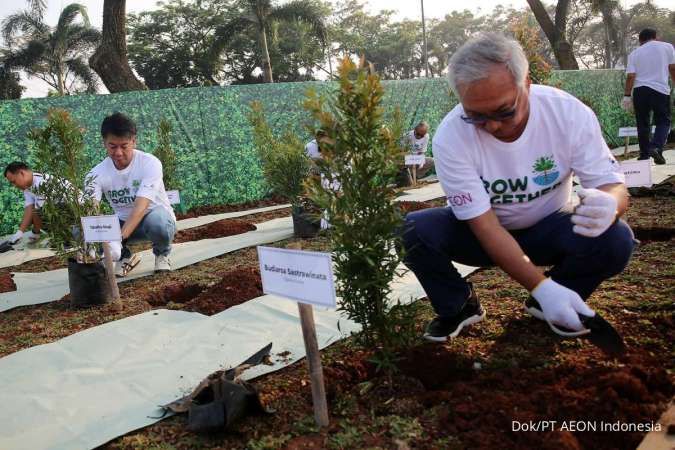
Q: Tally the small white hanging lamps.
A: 0